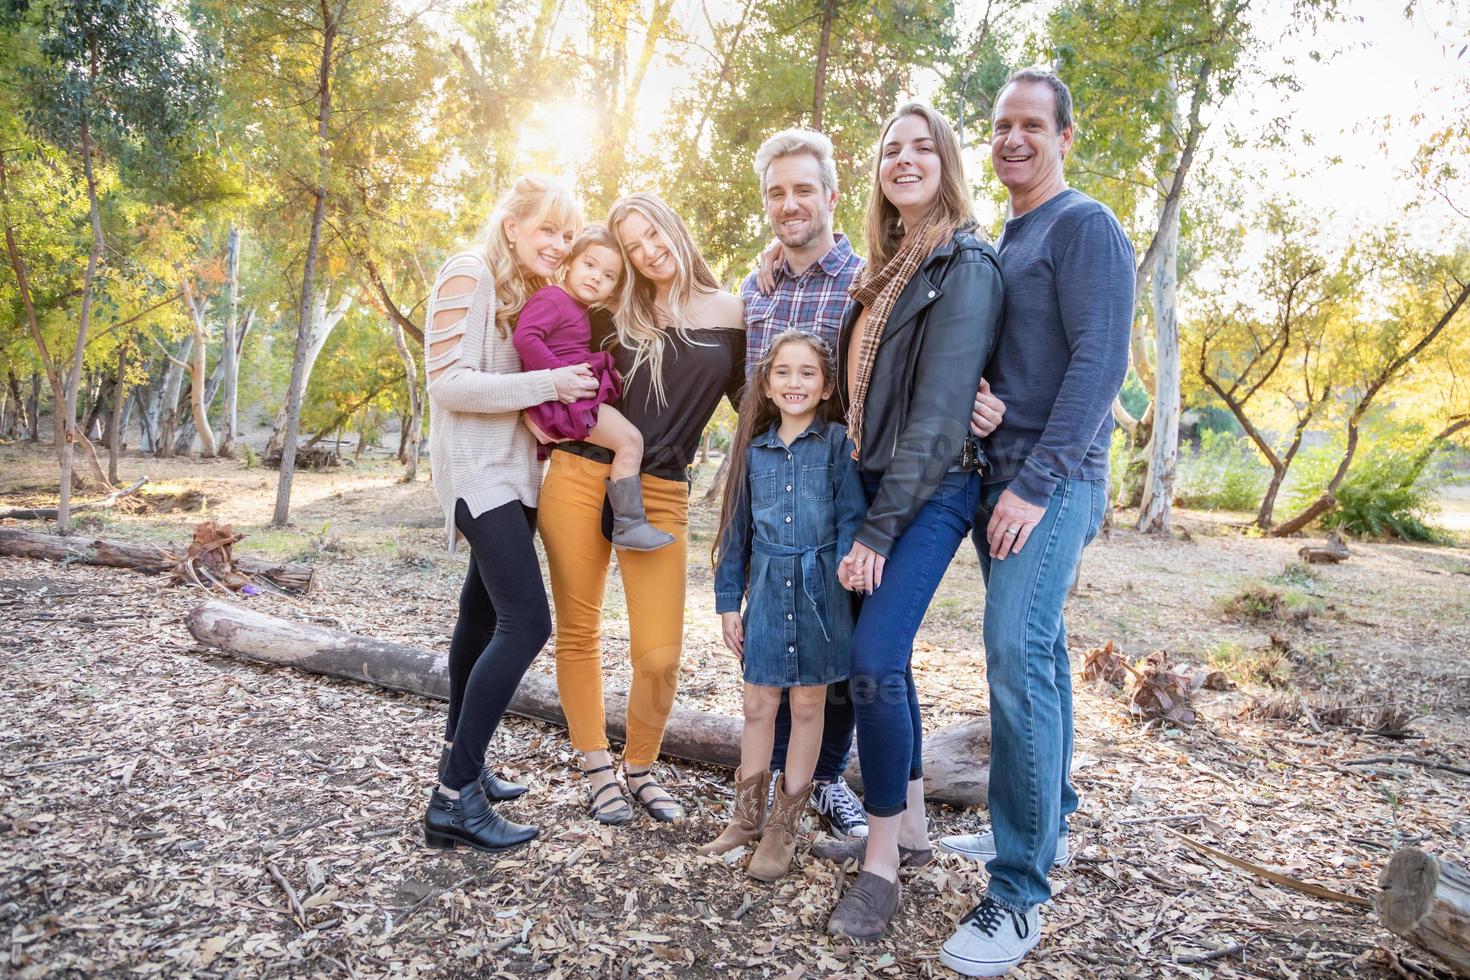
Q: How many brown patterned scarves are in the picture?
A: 1